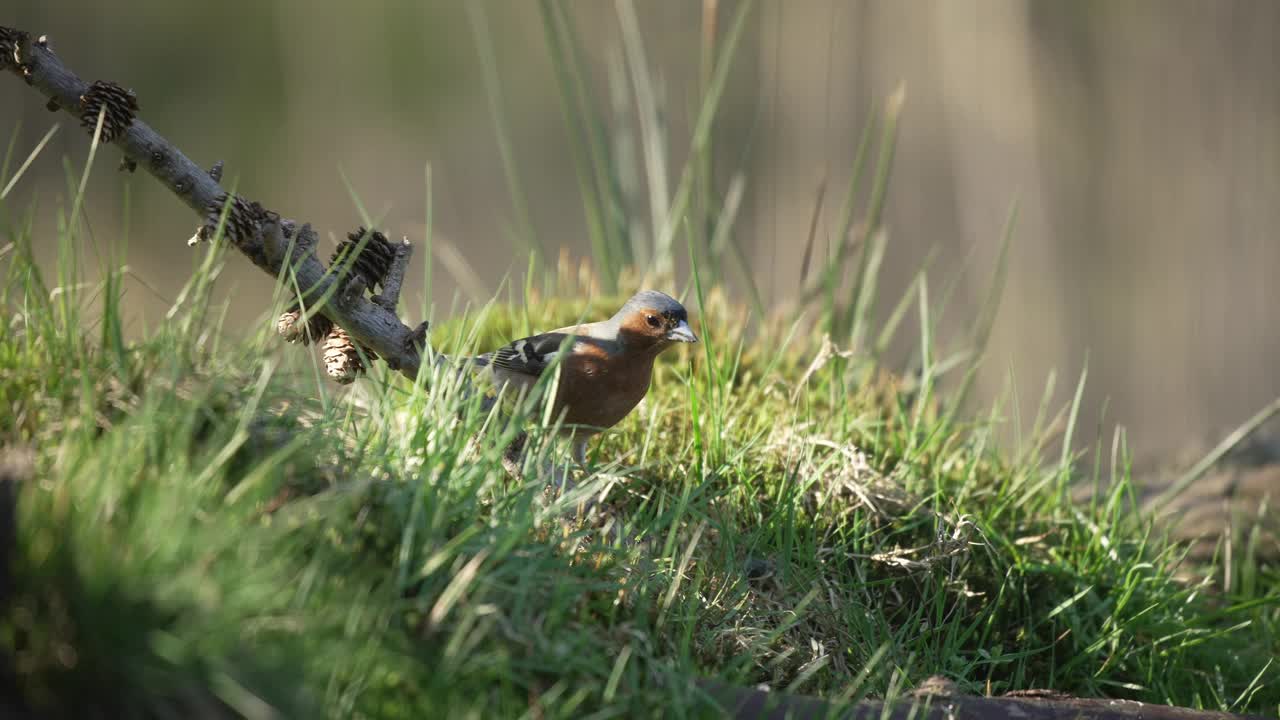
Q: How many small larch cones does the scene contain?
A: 6